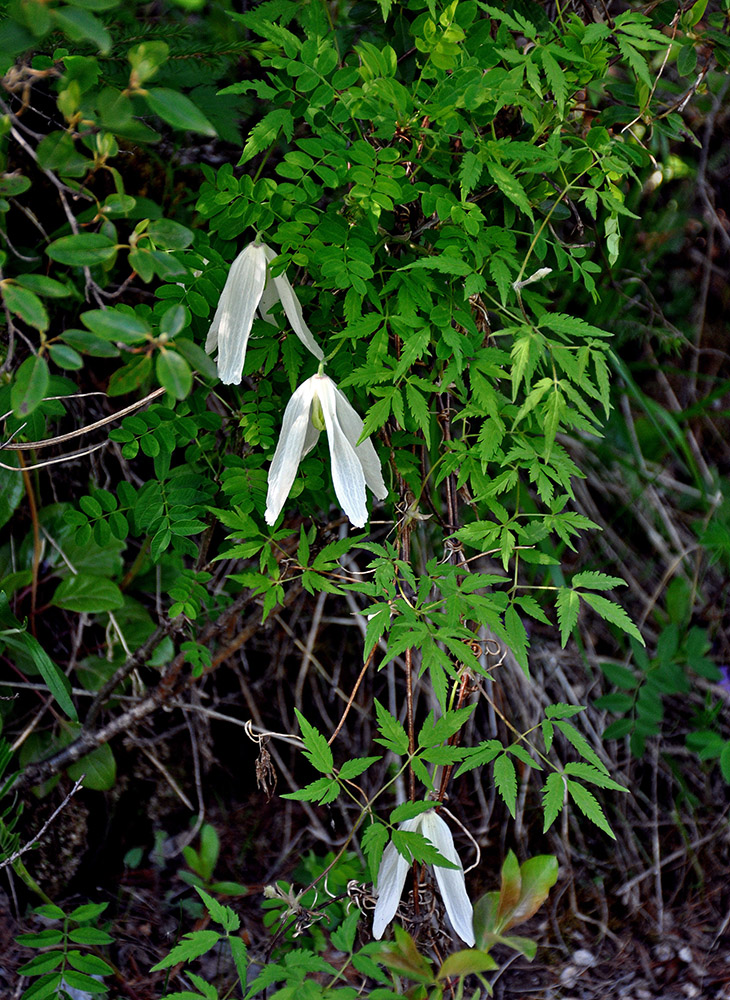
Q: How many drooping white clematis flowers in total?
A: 3